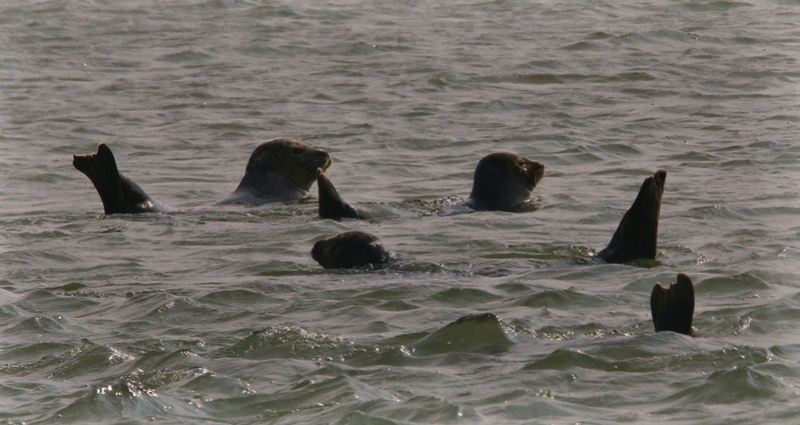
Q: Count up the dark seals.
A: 4